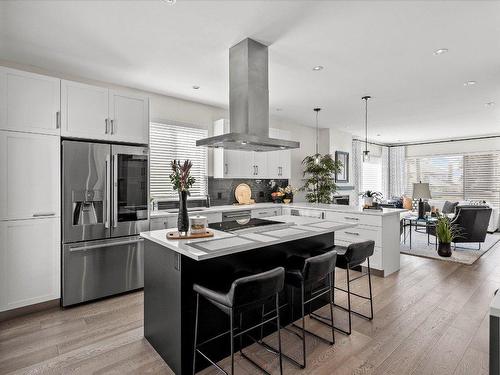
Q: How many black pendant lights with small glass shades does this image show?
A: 2